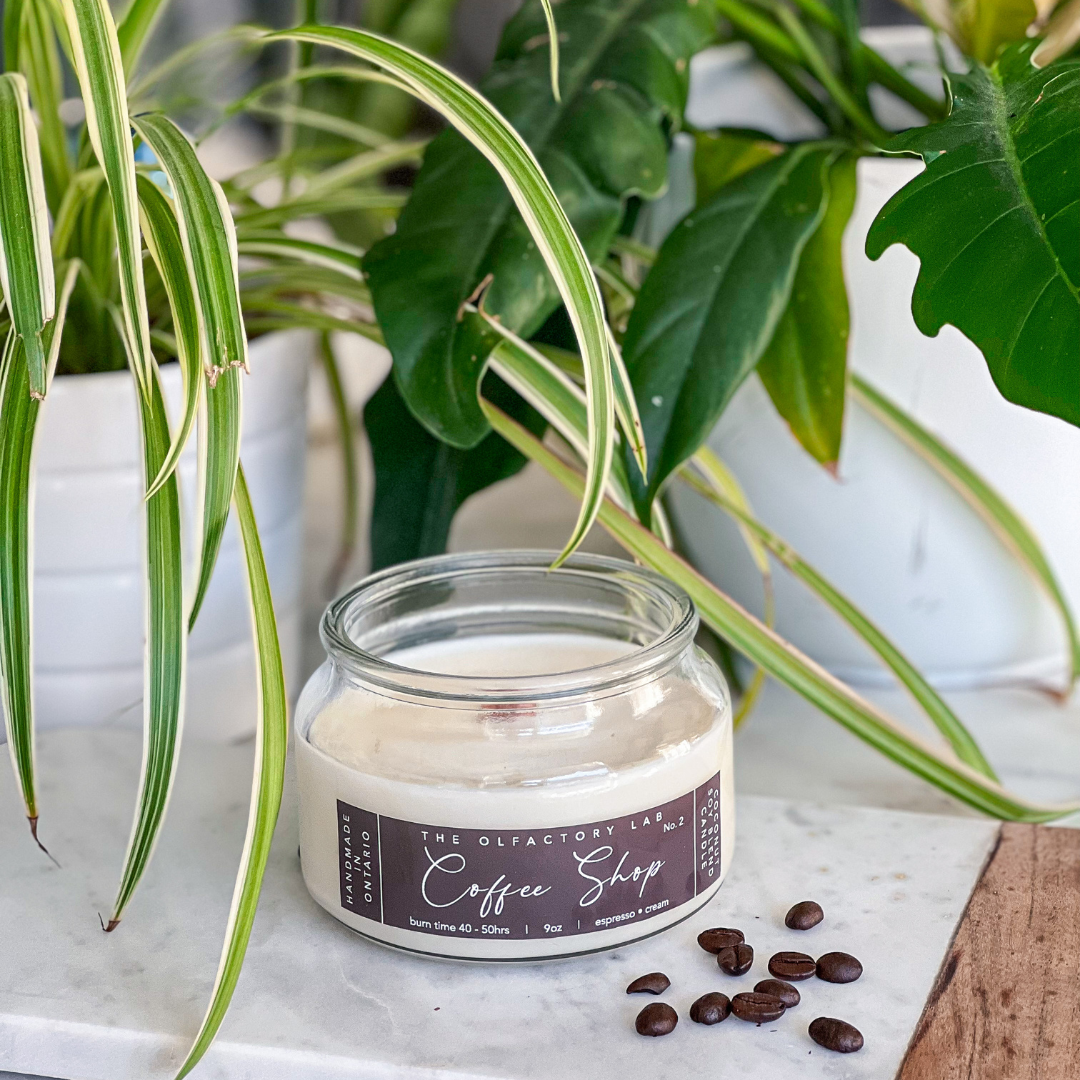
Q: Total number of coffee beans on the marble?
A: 11